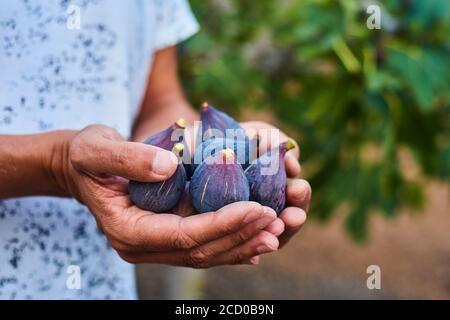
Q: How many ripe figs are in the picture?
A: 6